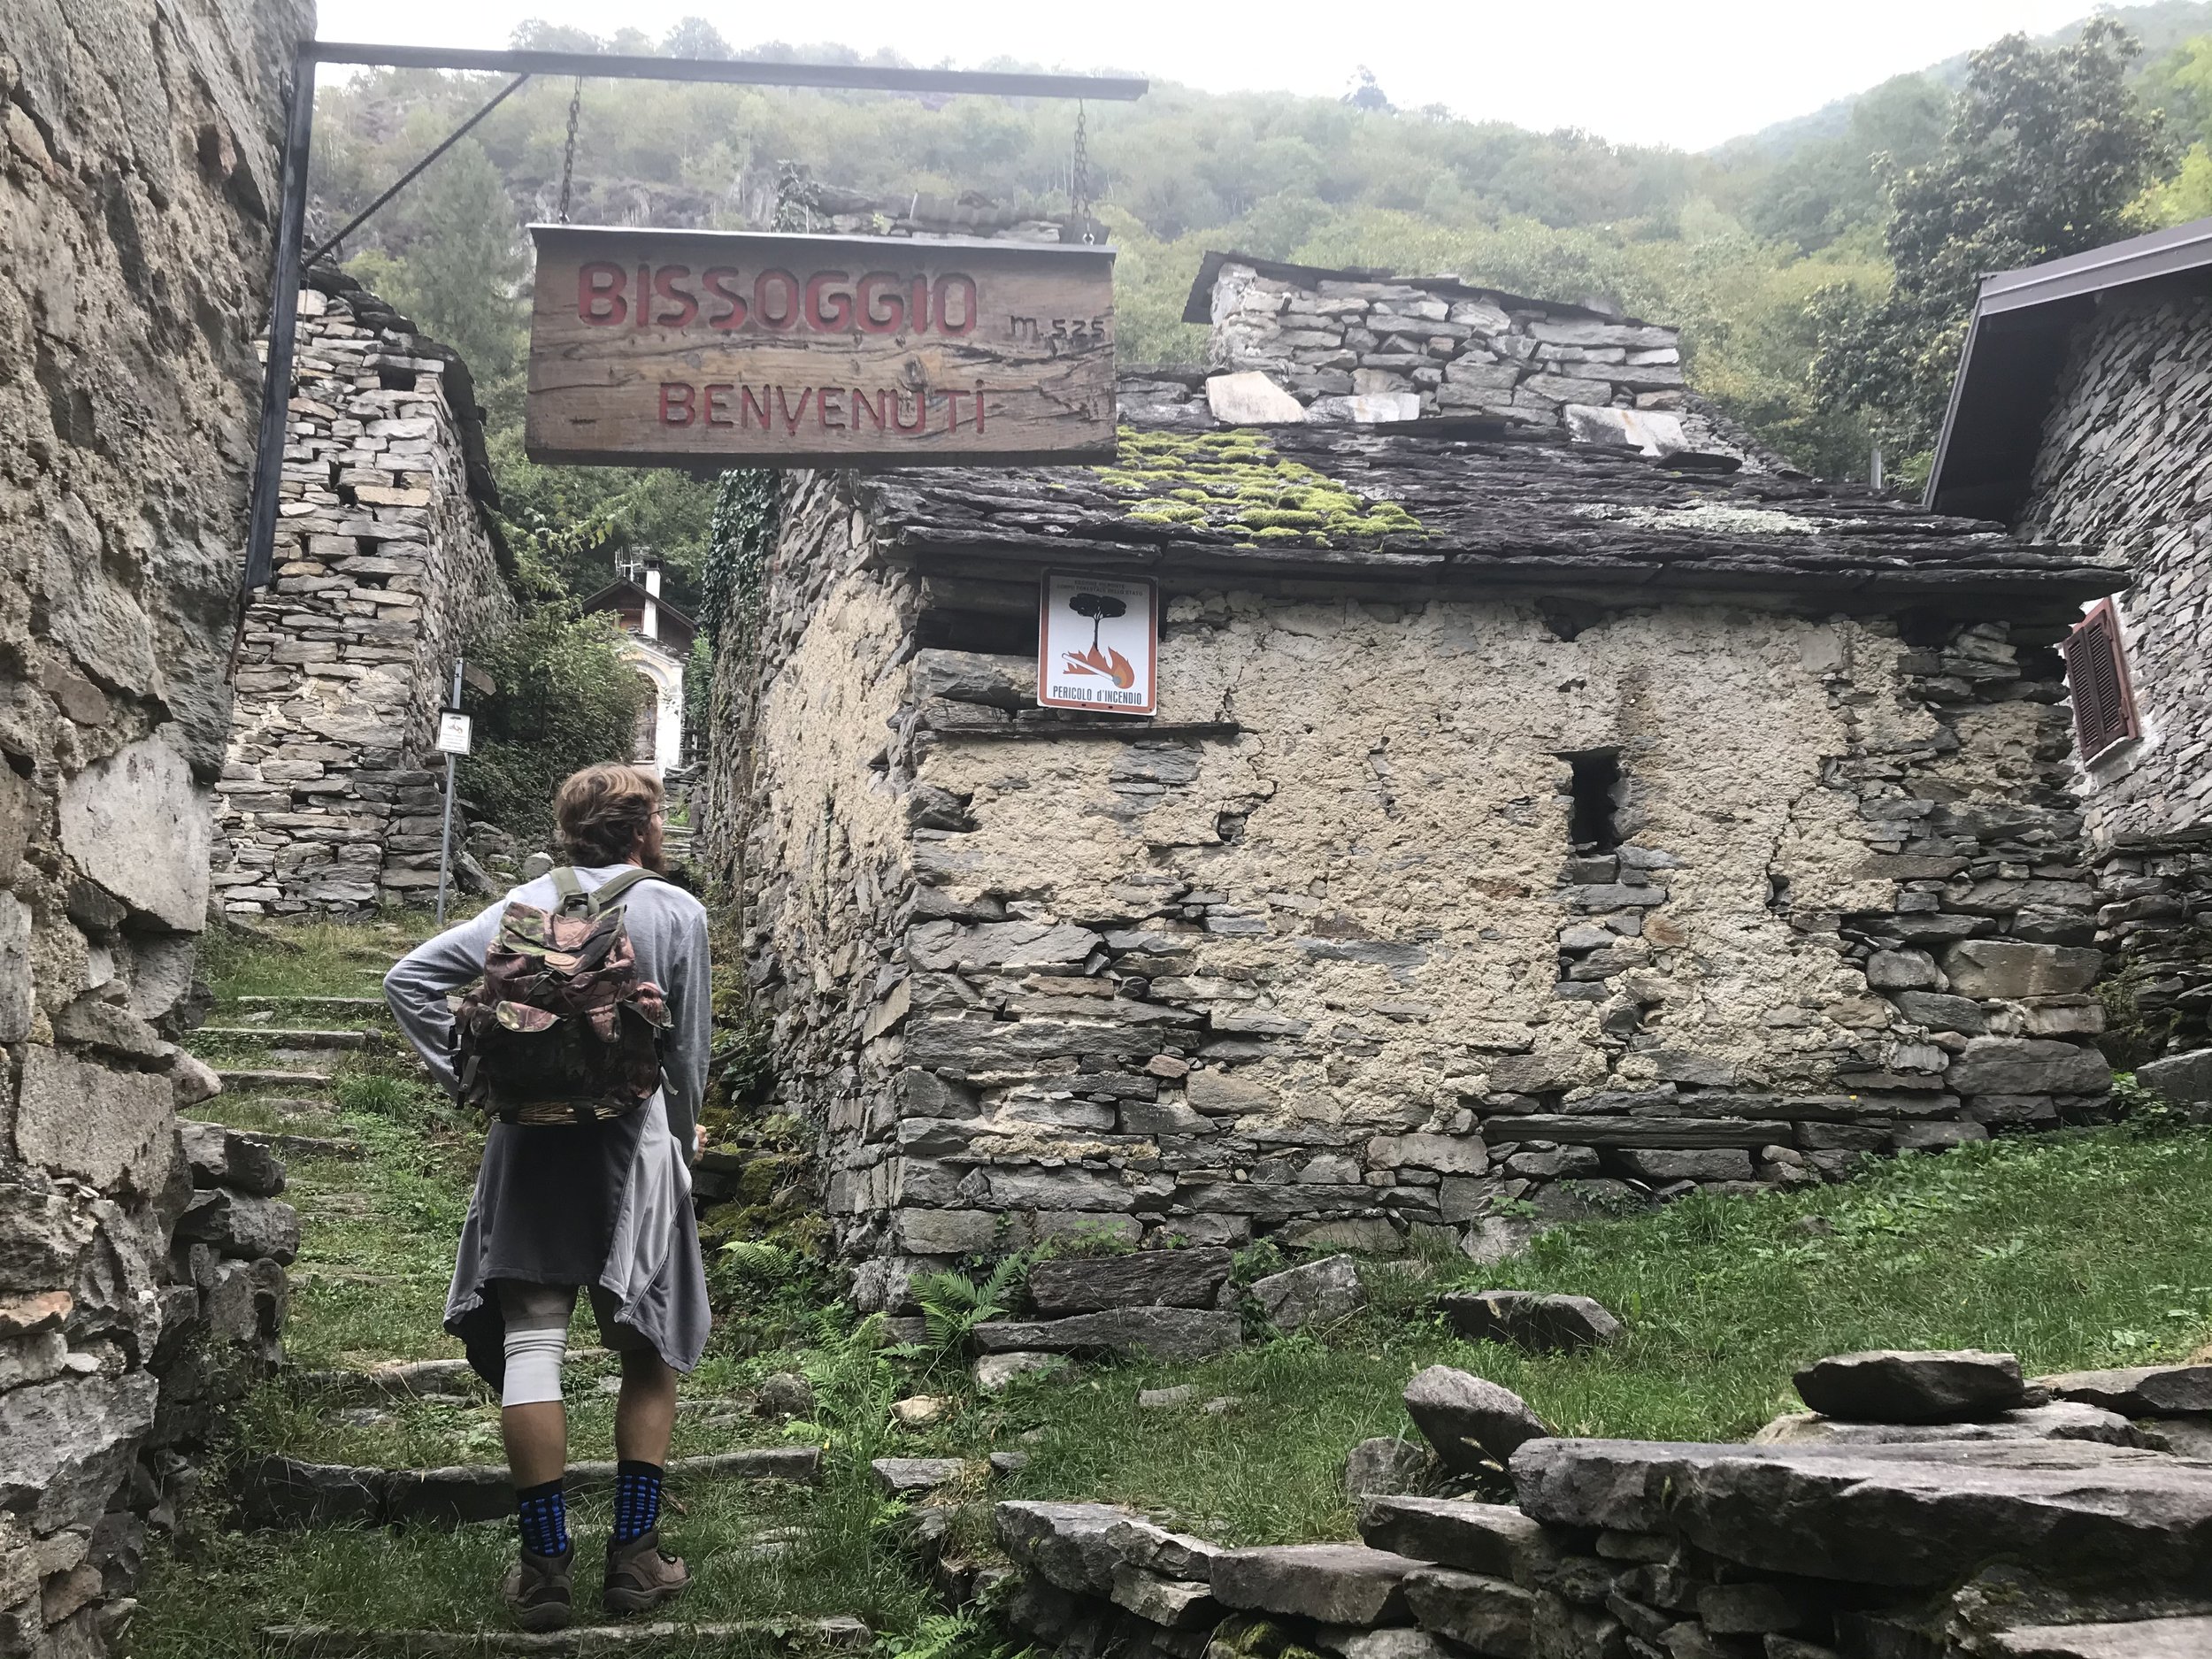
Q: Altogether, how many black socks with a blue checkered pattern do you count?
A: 2